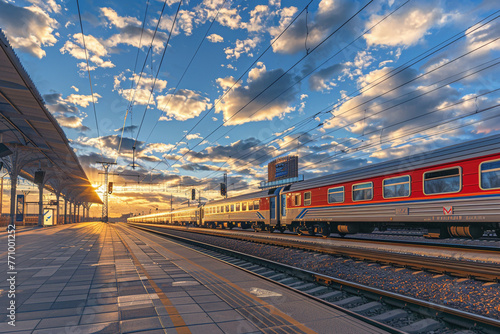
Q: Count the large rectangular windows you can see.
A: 5